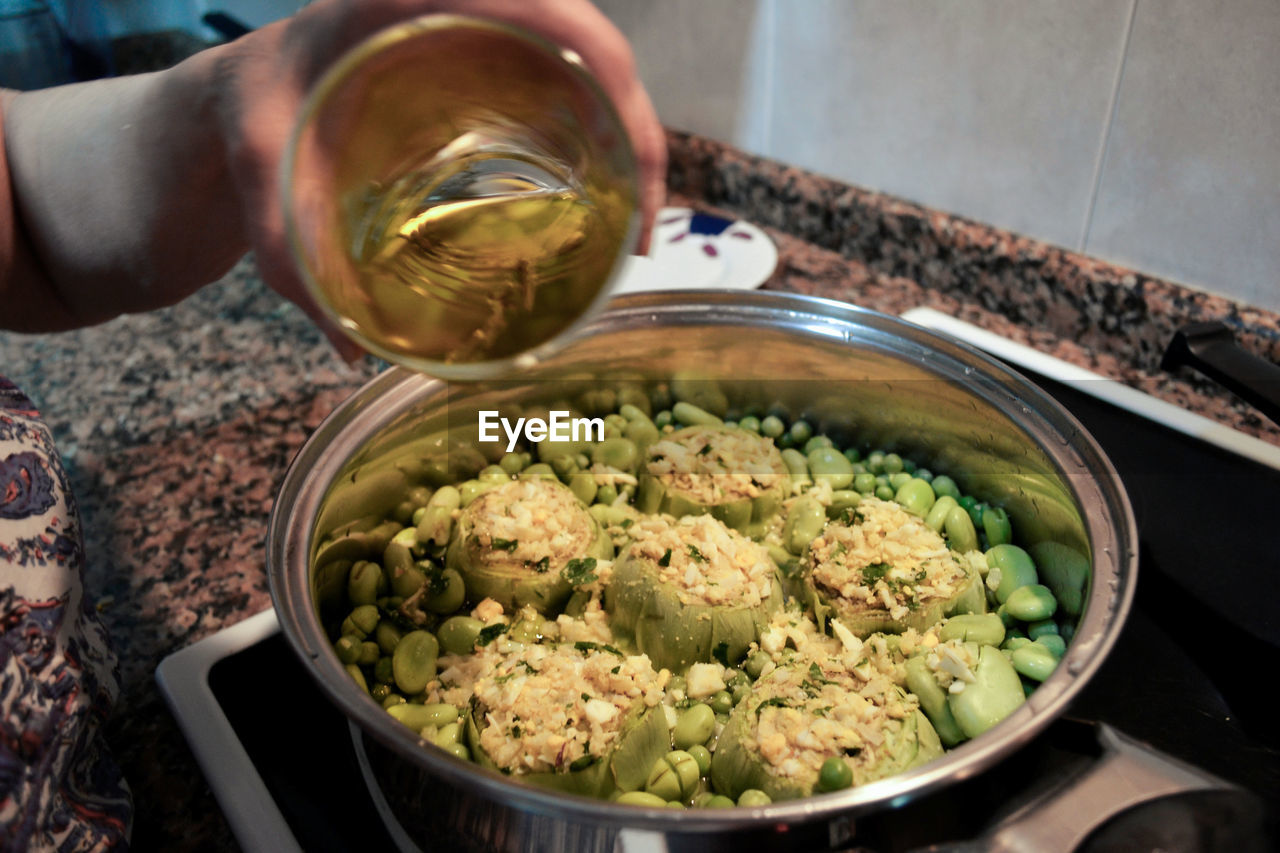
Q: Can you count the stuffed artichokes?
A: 6